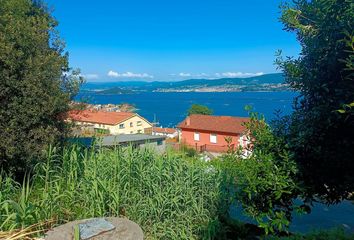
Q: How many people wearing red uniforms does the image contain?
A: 0